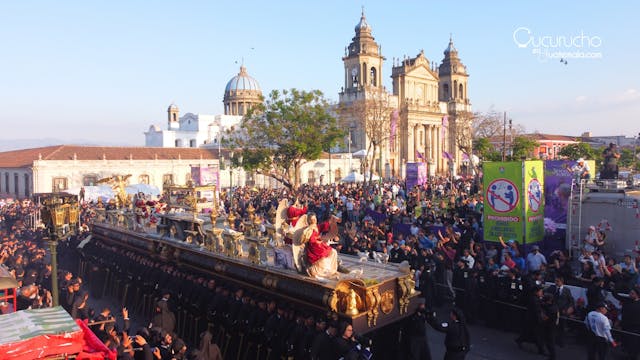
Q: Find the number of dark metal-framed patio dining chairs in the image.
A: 0